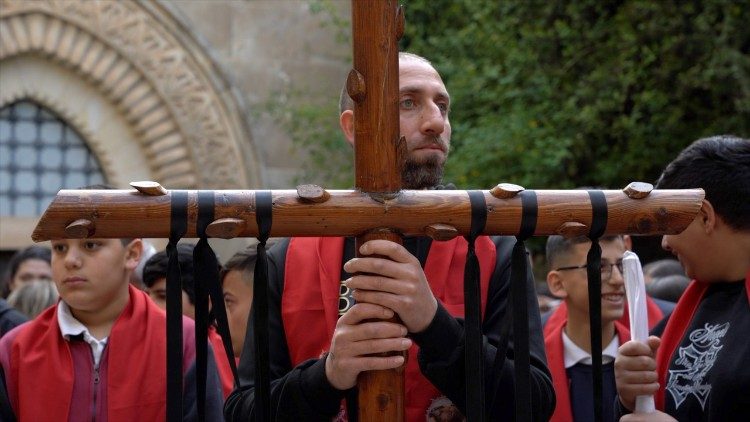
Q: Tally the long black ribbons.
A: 6